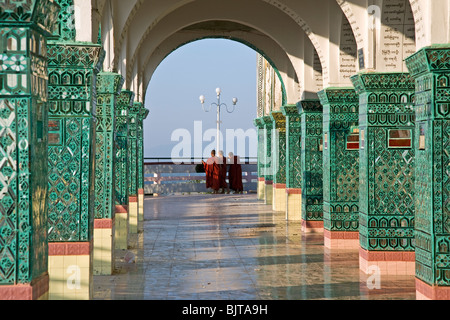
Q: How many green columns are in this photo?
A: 14